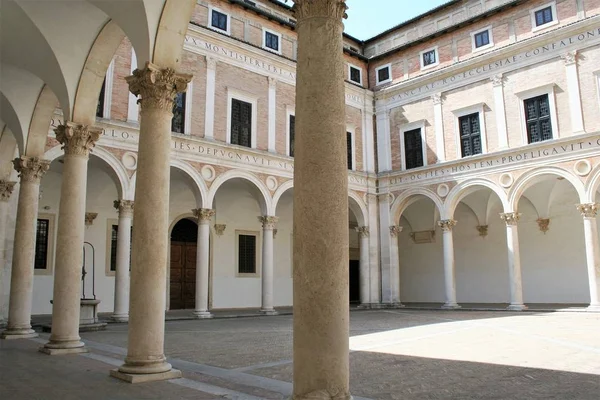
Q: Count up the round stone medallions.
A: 6